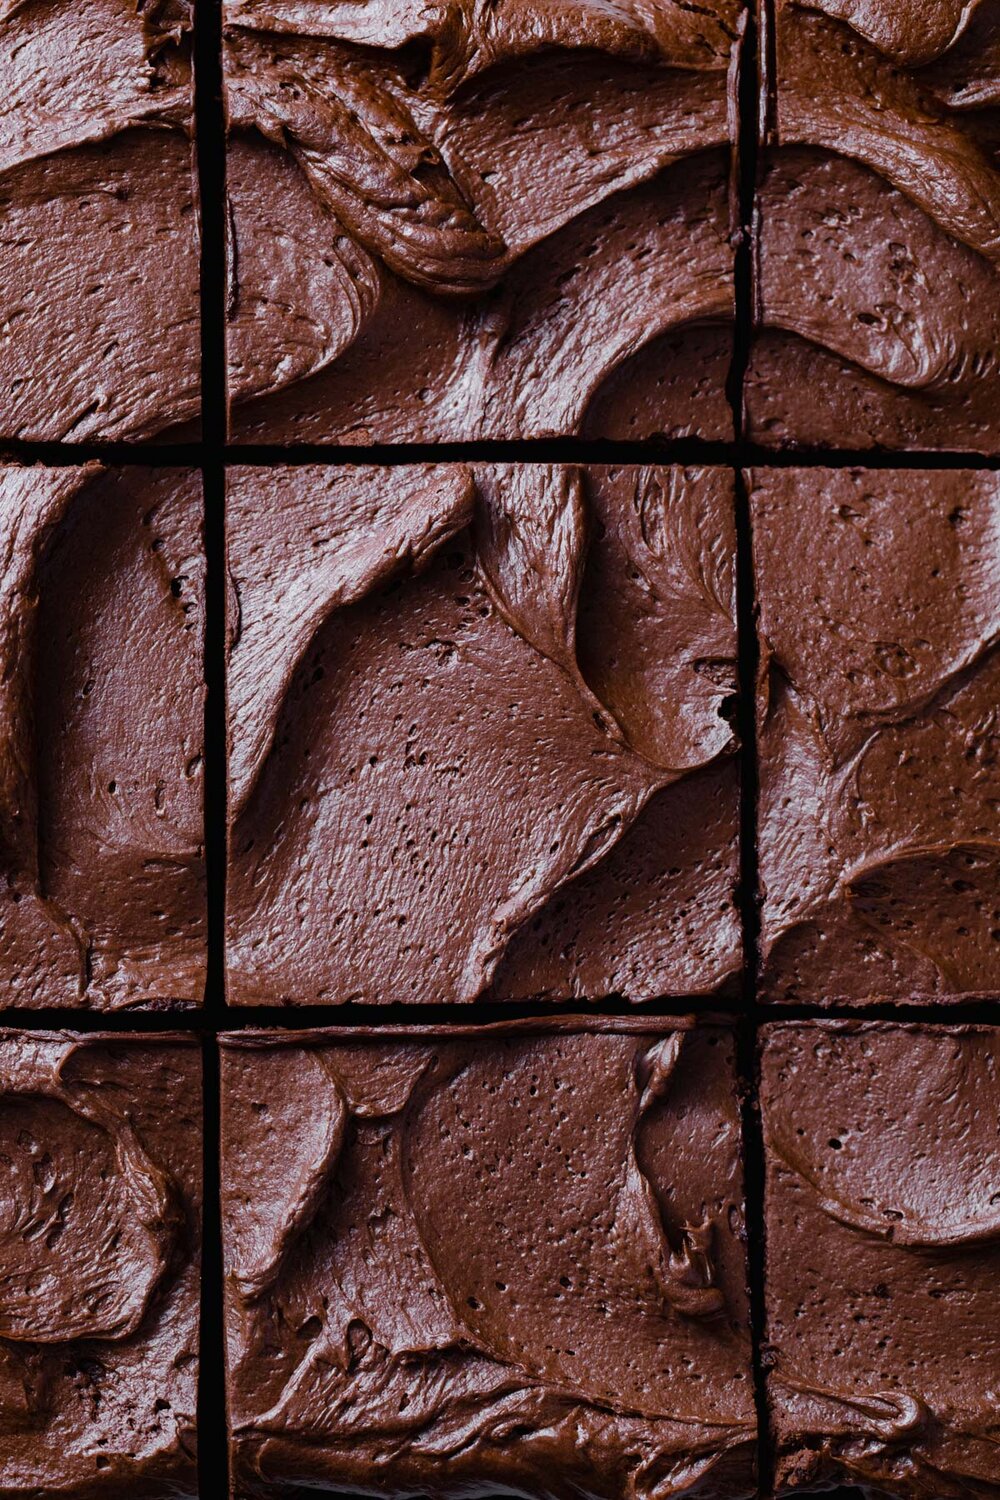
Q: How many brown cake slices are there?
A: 9